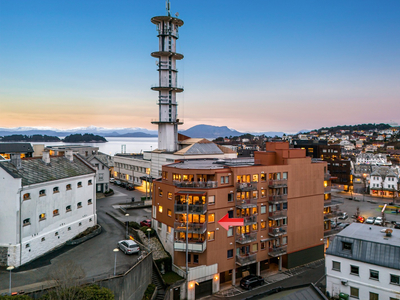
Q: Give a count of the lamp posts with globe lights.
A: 4